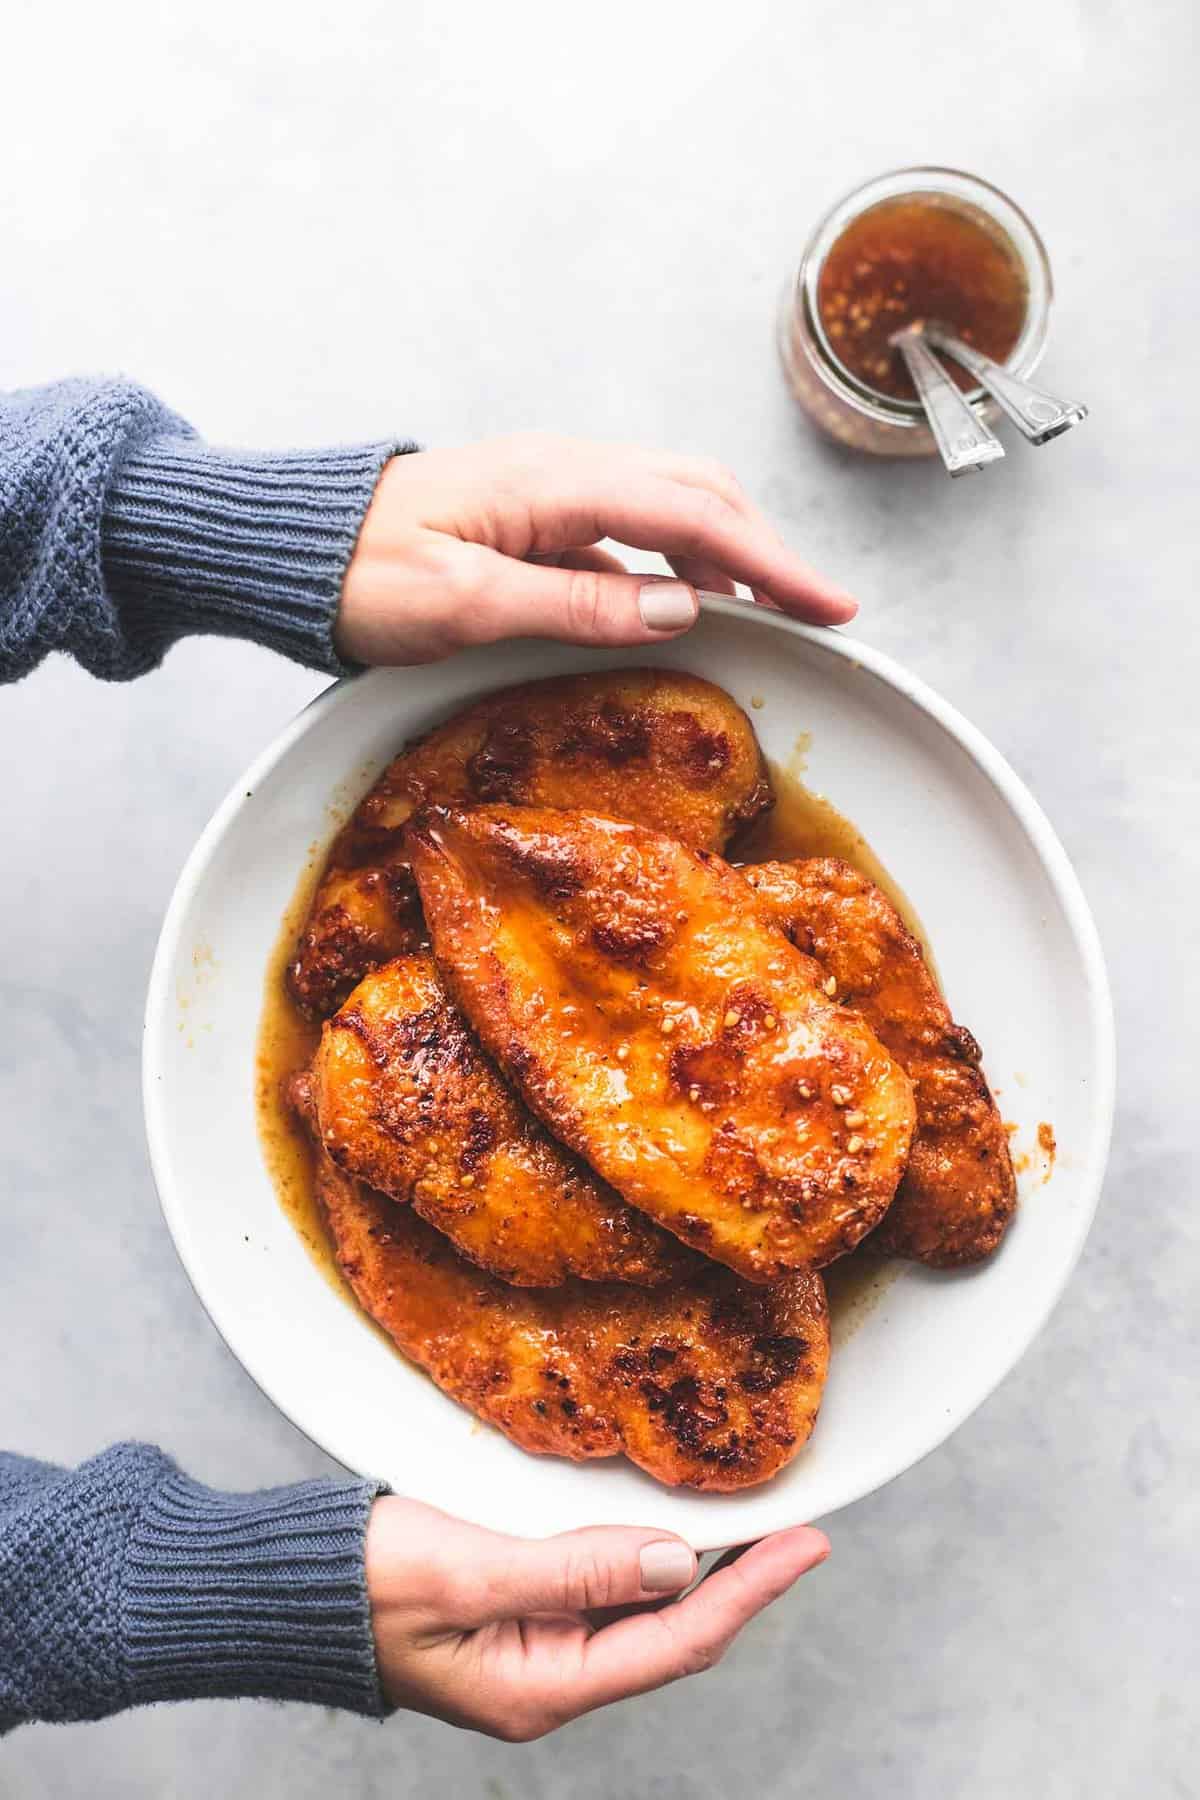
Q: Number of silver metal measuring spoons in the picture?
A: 2